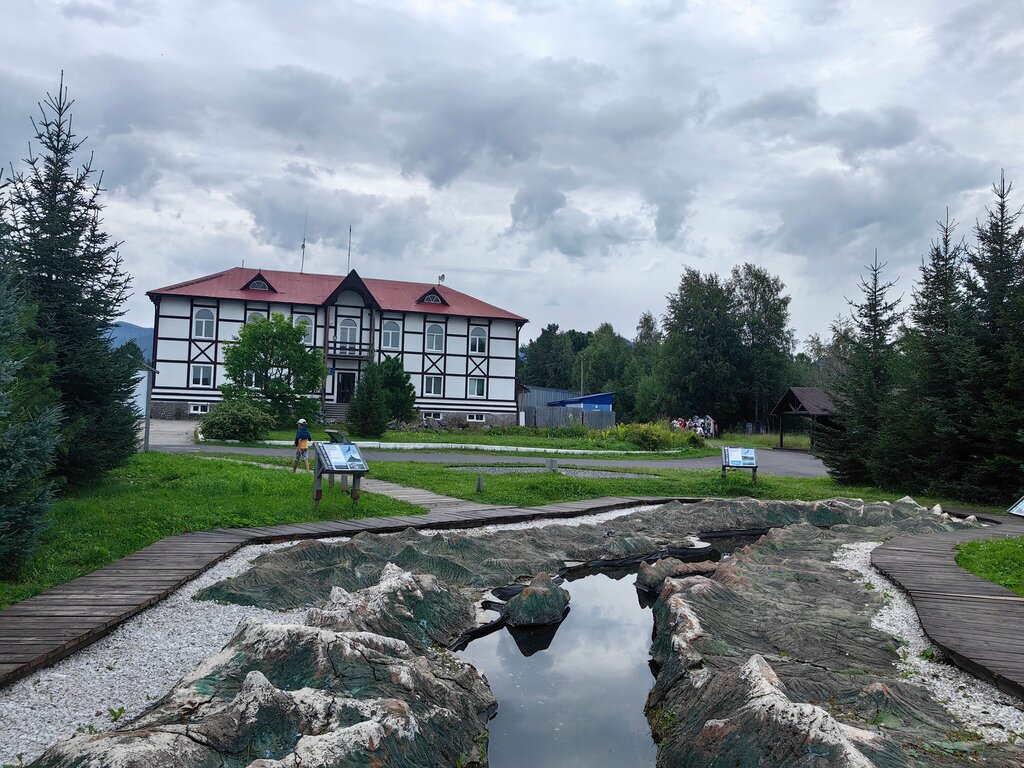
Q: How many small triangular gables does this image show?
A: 2